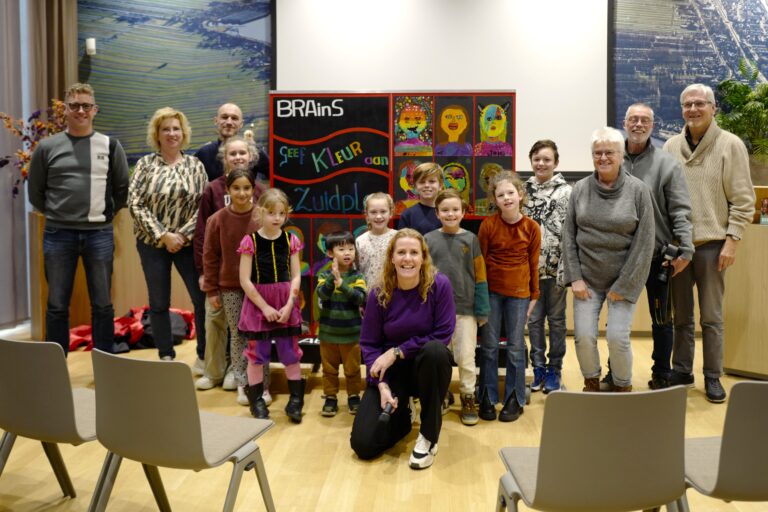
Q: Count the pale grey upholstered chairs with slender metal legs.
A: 4